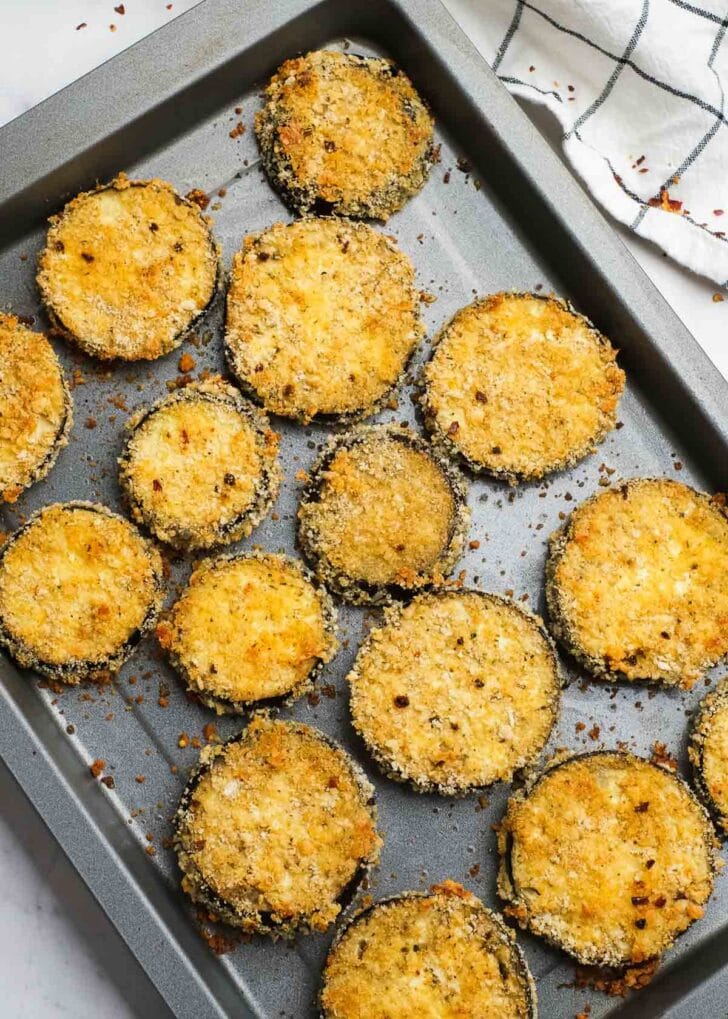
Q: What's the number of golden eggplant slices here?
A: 15